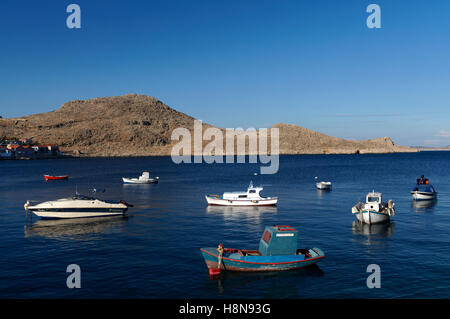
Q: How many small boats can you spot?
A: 8